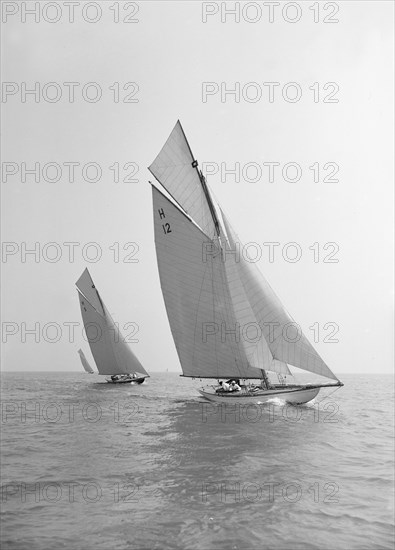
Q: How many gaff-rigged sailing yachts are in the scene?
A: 3